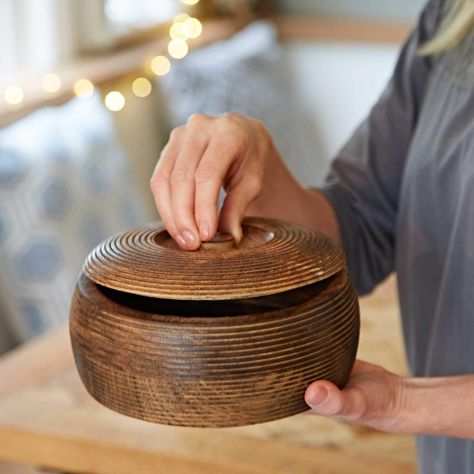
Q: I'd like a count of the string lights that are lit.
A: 11